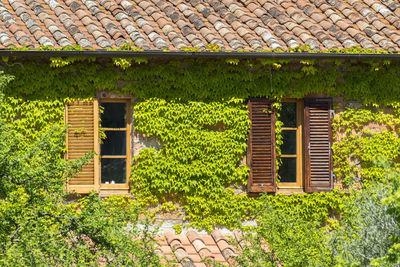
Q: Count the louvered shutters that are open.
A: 3